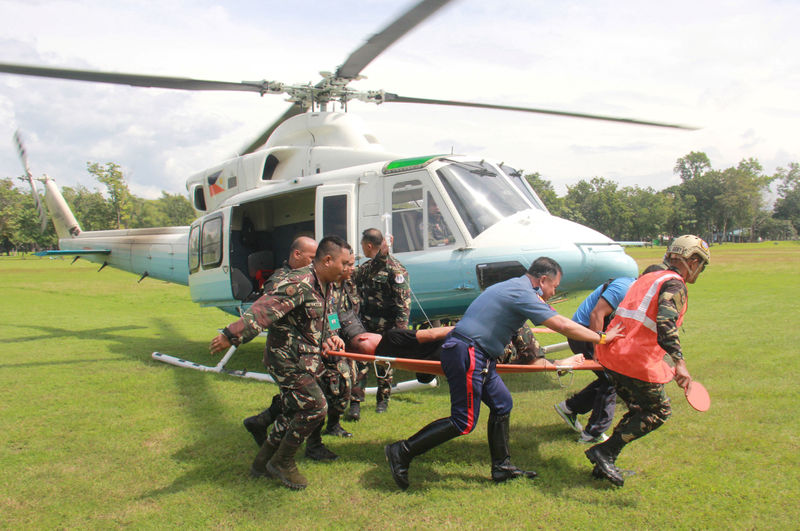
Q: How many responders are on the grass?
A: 7